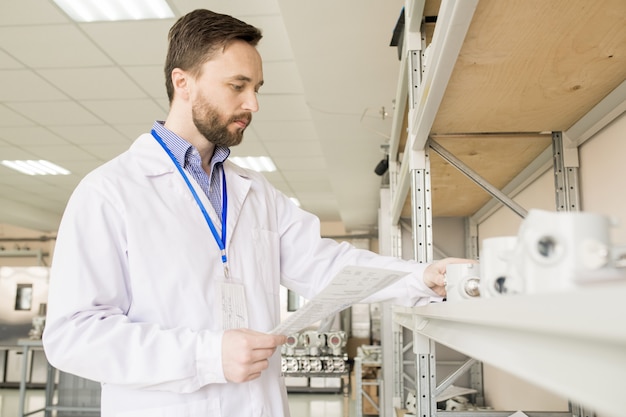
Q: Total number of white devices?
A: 3